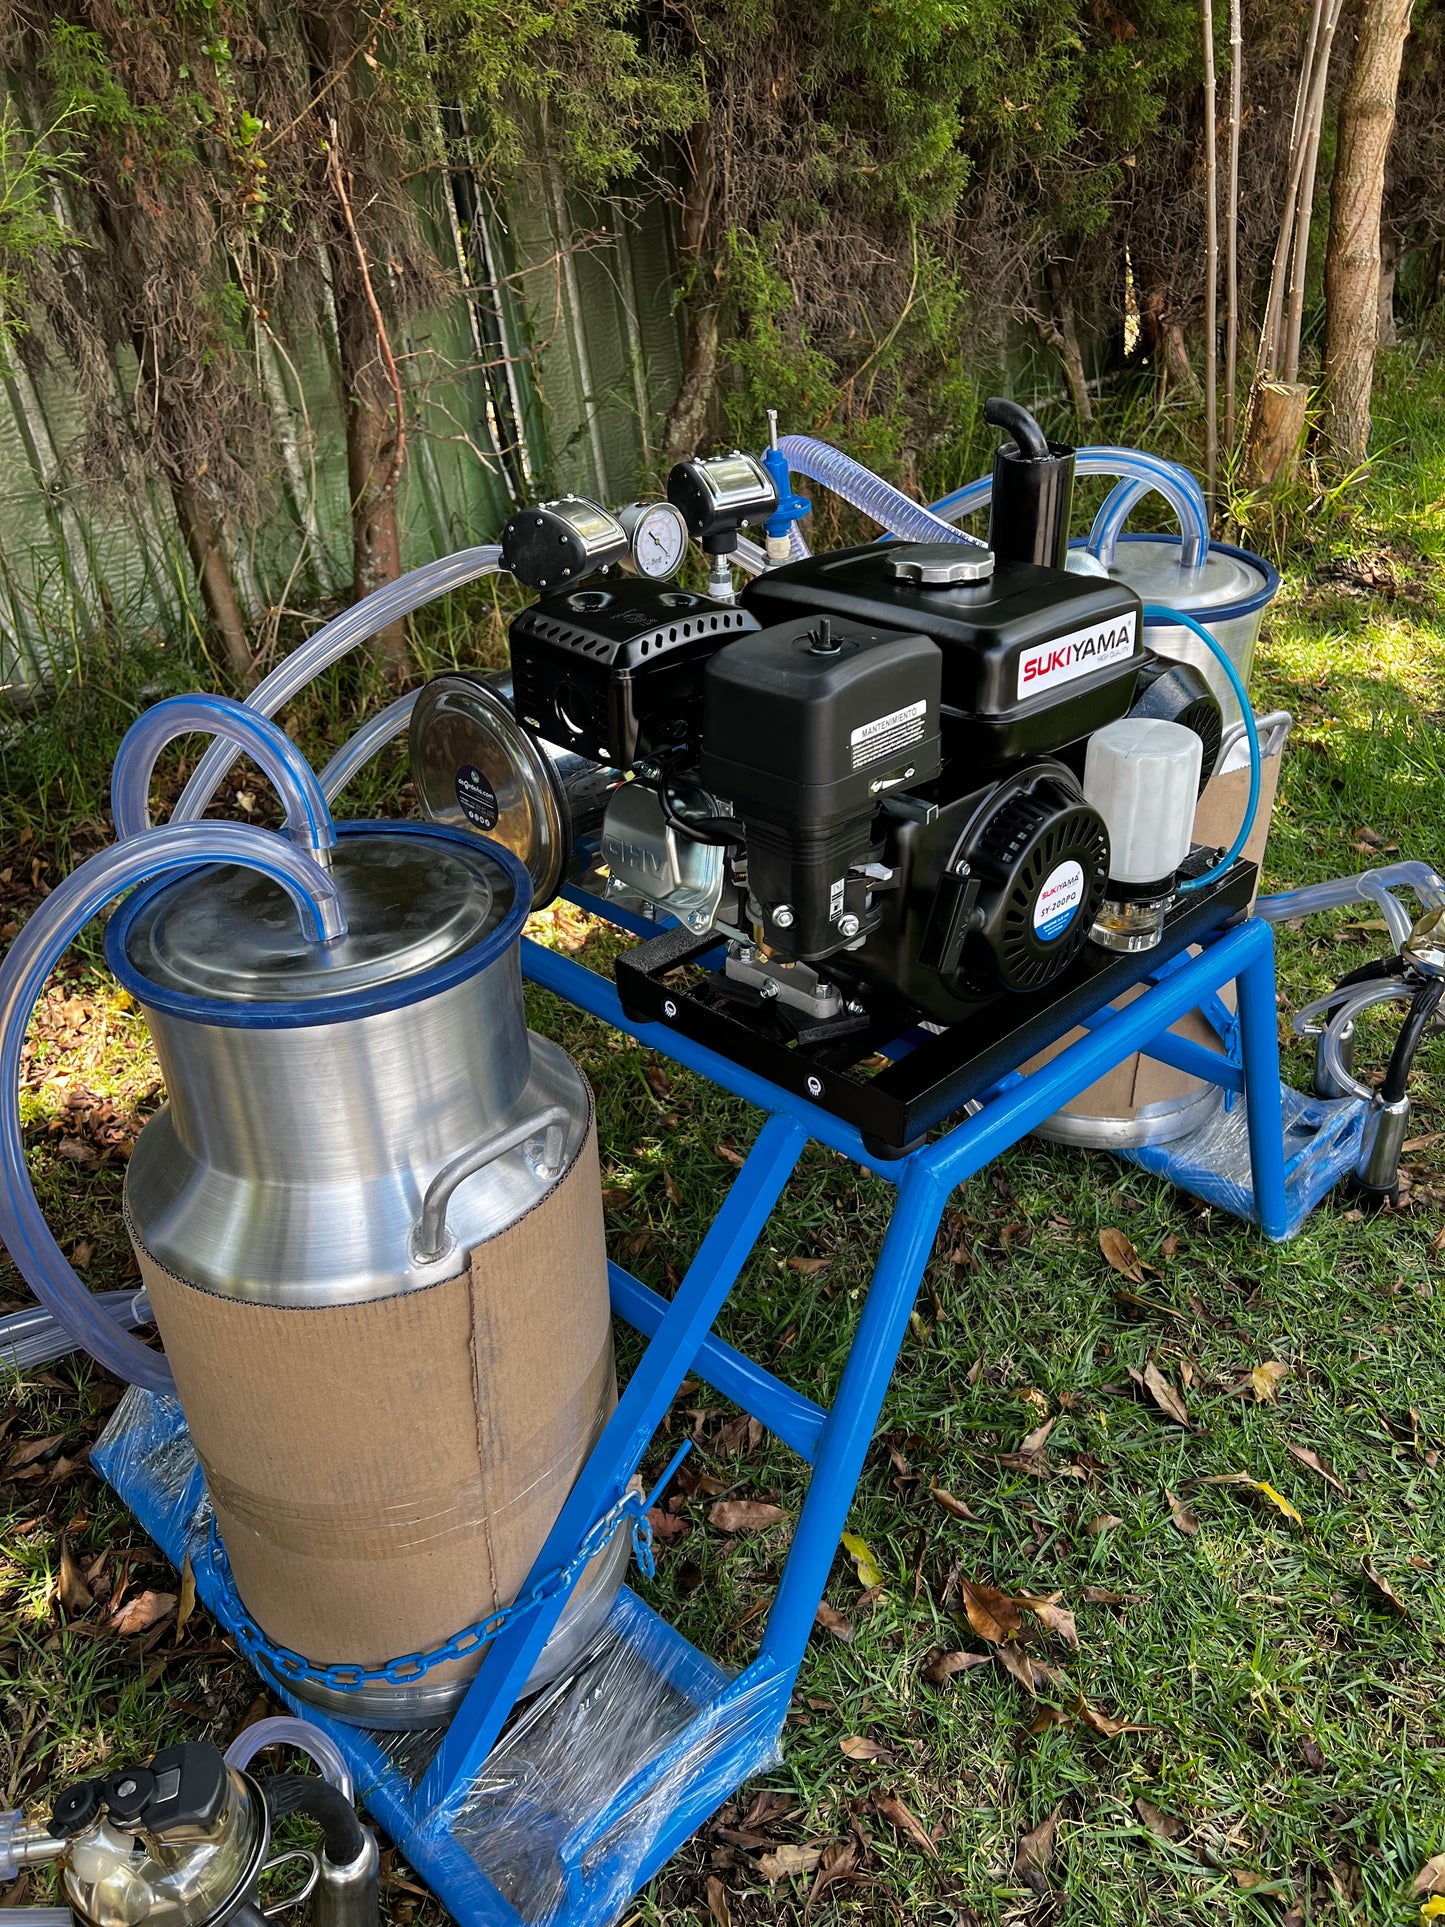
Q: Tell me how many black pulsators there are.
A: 2